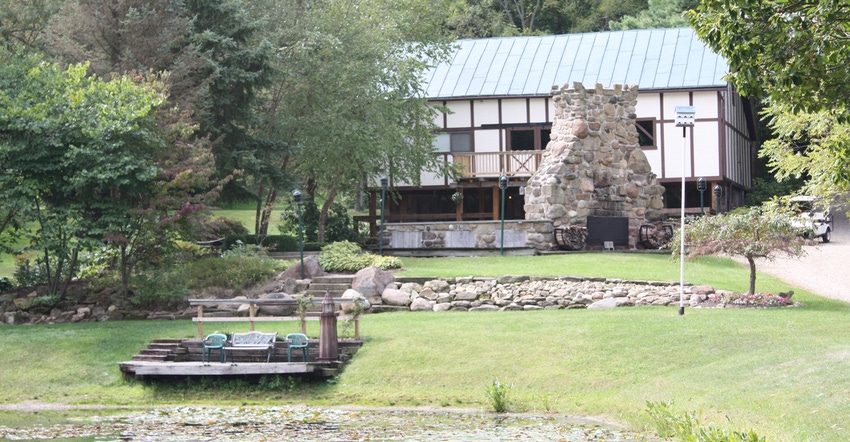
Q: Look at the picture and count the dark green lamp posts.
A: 5